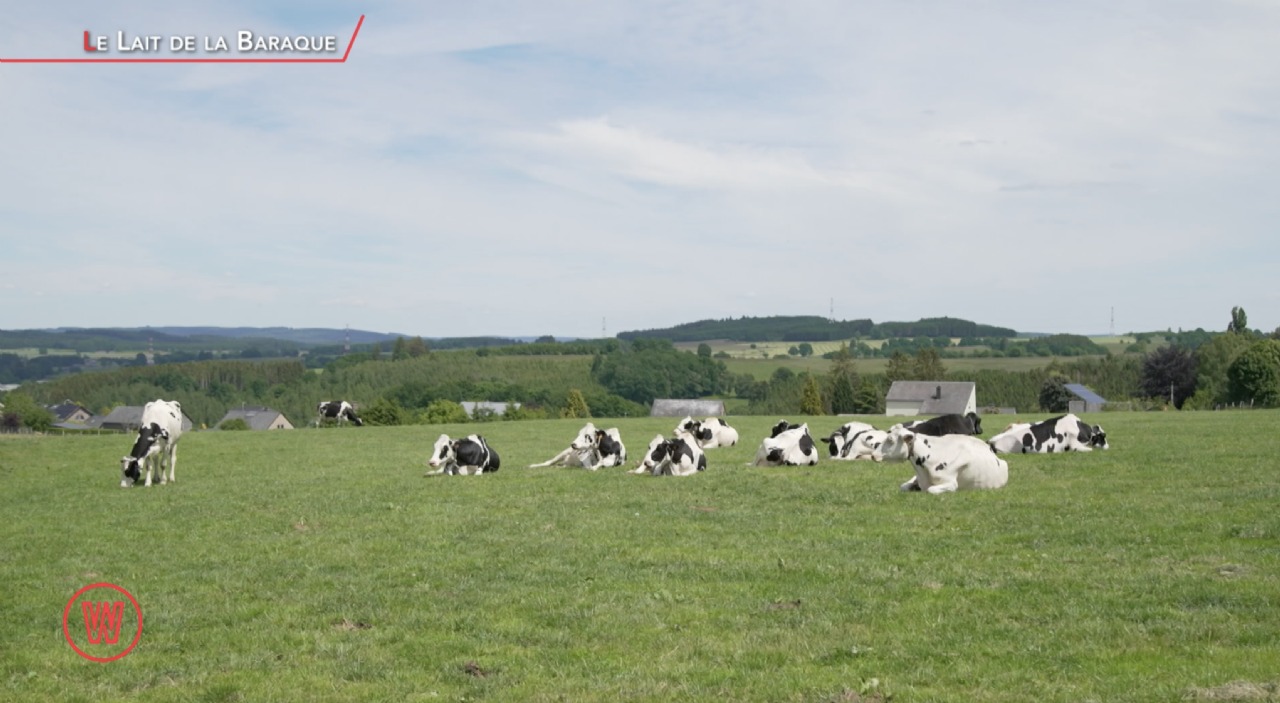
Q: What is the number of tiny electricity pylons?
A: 5